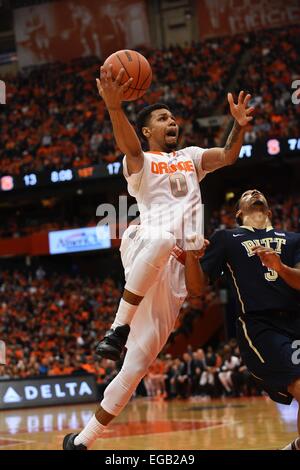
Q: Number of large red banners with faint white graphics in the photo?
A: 2